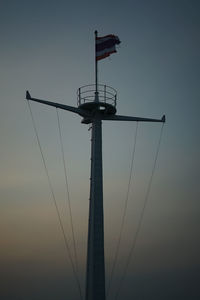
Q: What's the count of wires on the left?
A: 2